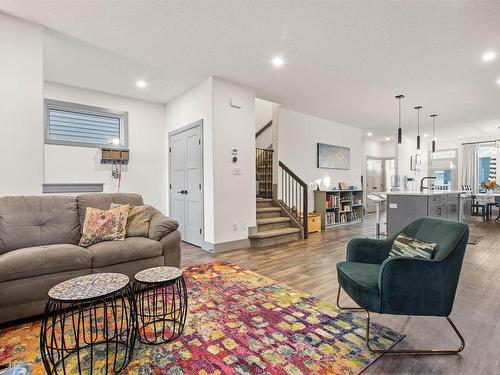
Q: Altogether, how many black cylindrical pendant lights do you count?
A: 3